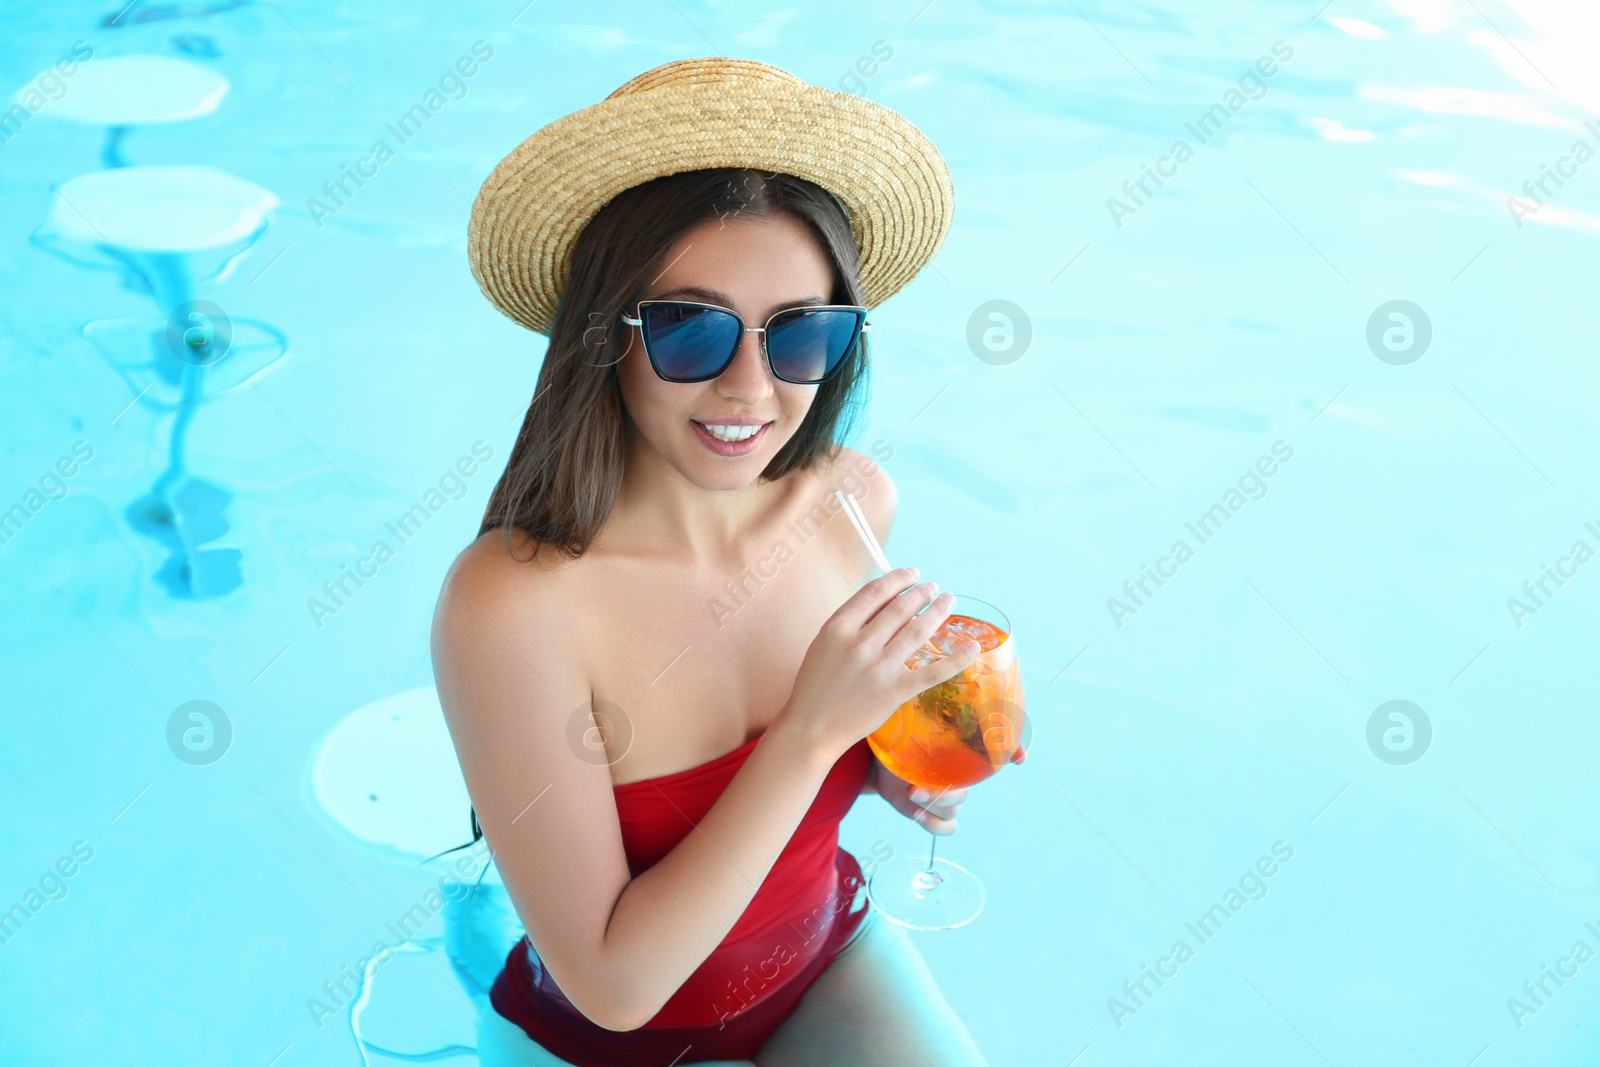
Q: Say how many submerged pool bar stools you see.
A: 3